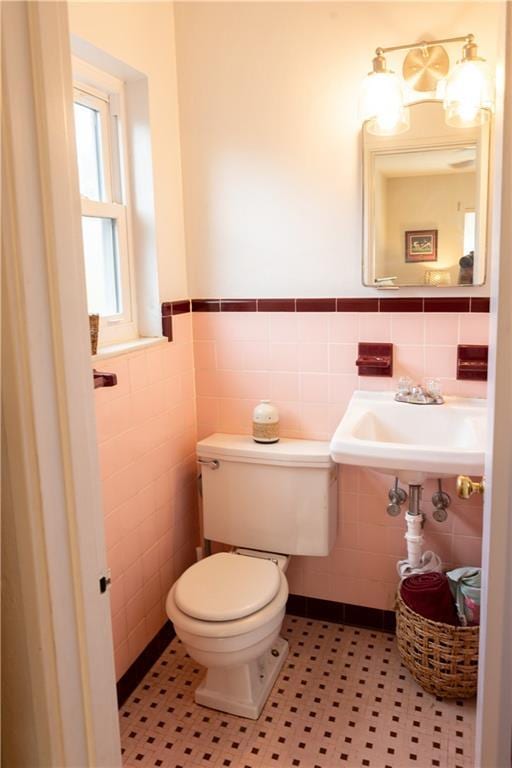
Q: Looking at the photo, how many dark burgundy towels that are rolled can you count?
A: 1